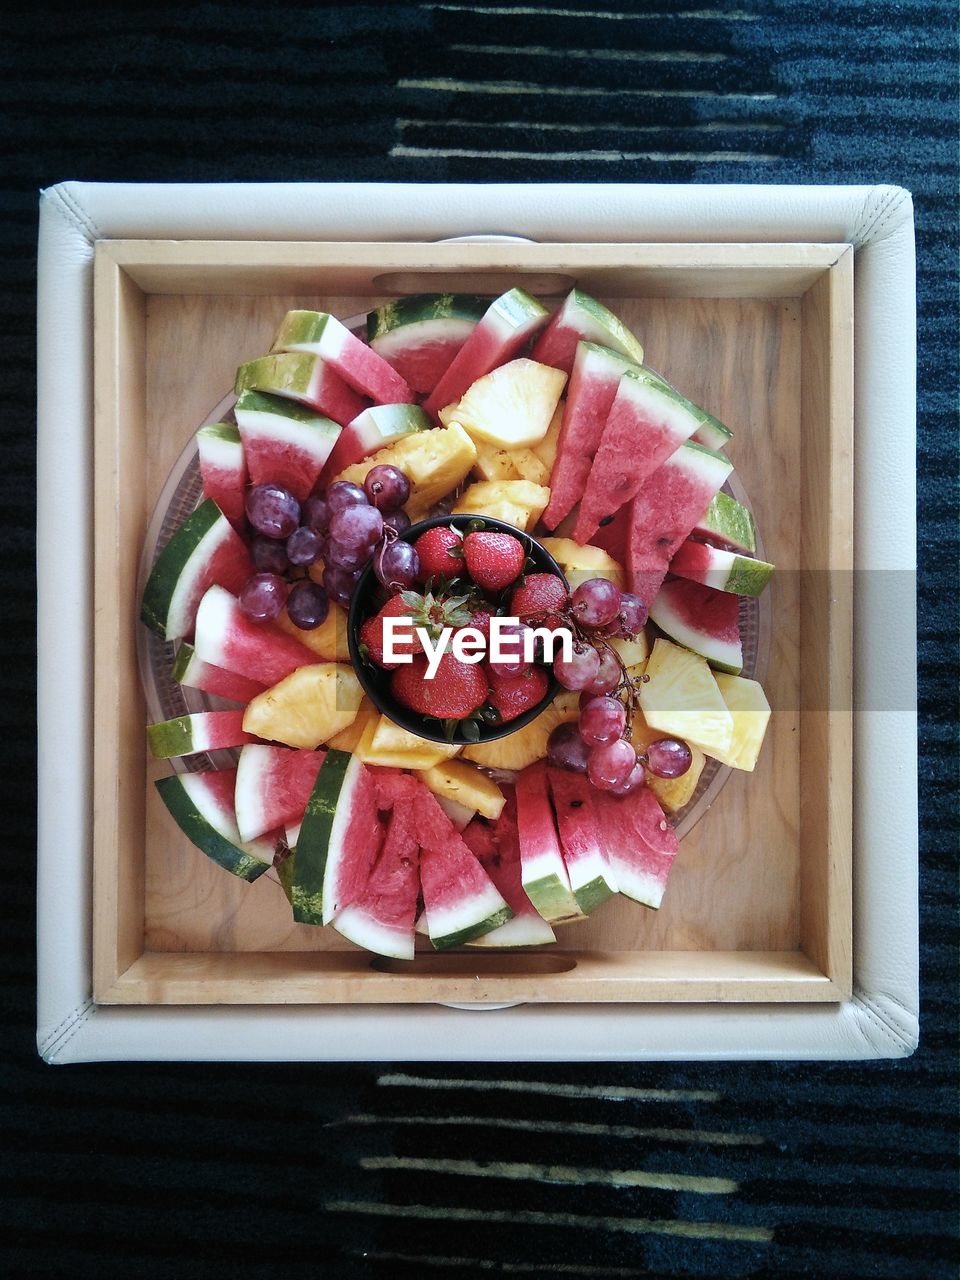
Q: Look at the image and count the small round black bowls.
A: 1